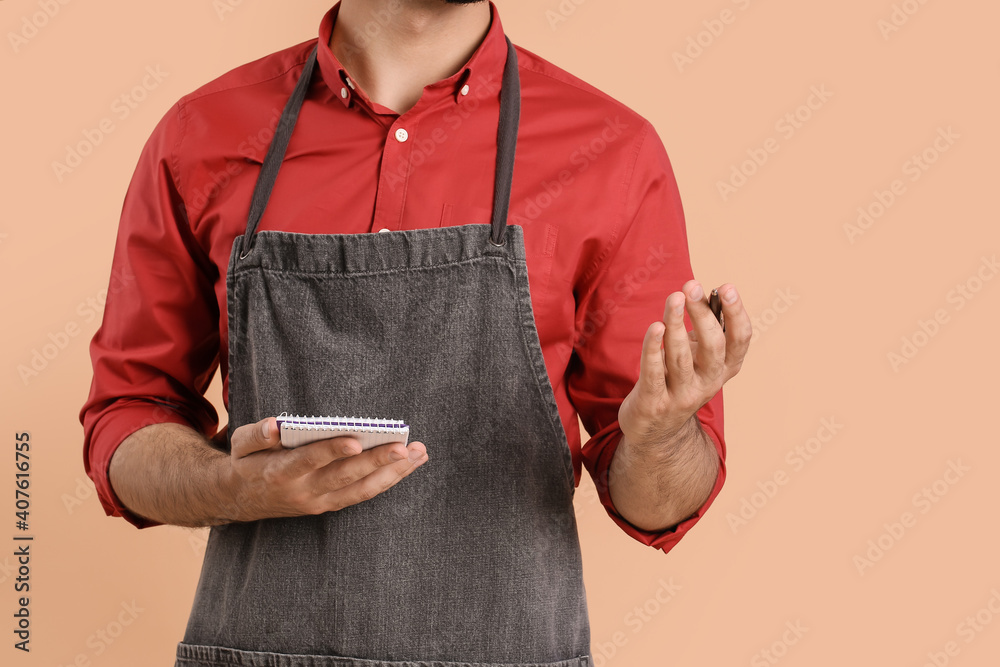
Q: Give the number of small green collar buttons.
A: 0